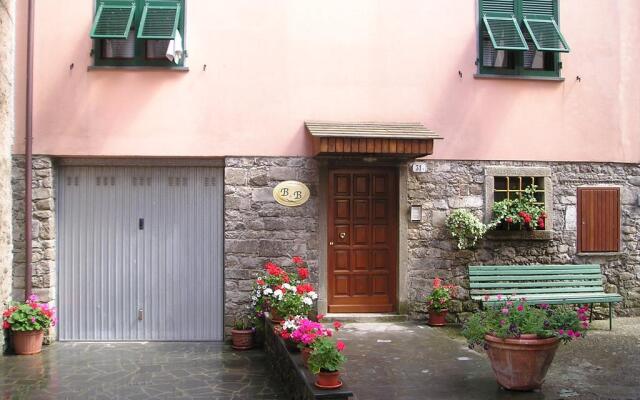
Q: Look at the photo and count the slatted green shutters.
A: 4